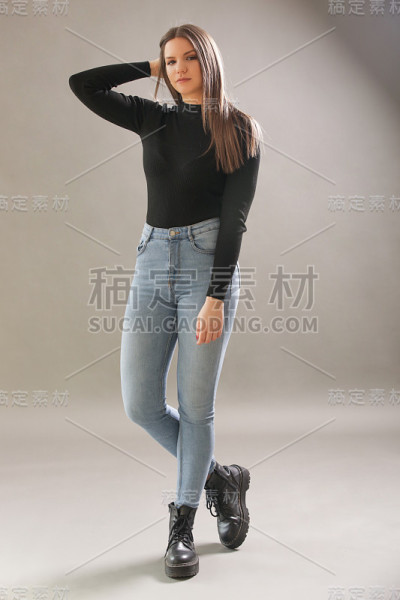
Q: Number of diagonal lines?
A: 12